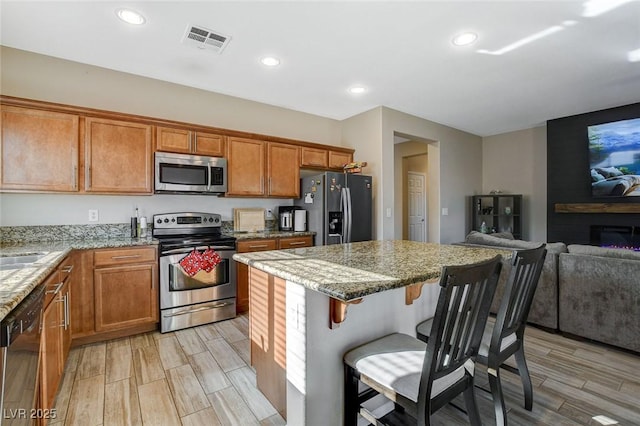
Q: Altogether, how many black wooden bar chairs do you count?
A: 2